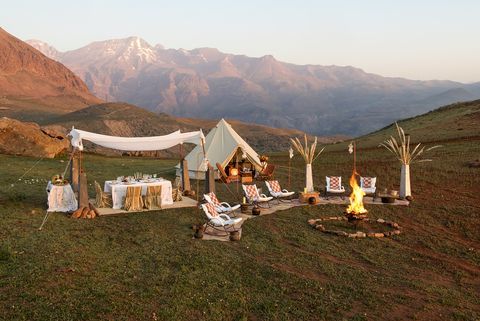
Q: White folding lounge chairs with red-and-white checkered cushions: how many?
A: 6